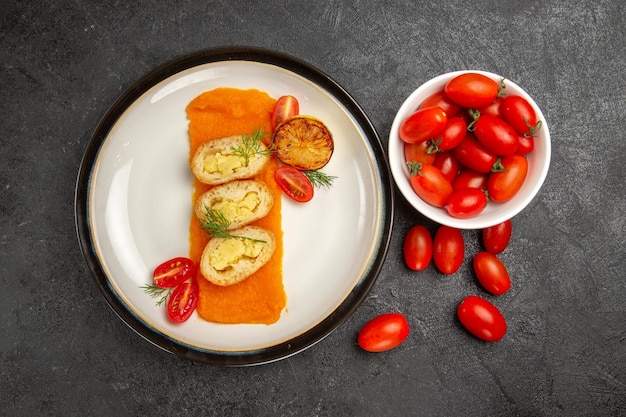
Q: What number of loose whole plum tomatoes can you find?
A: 6